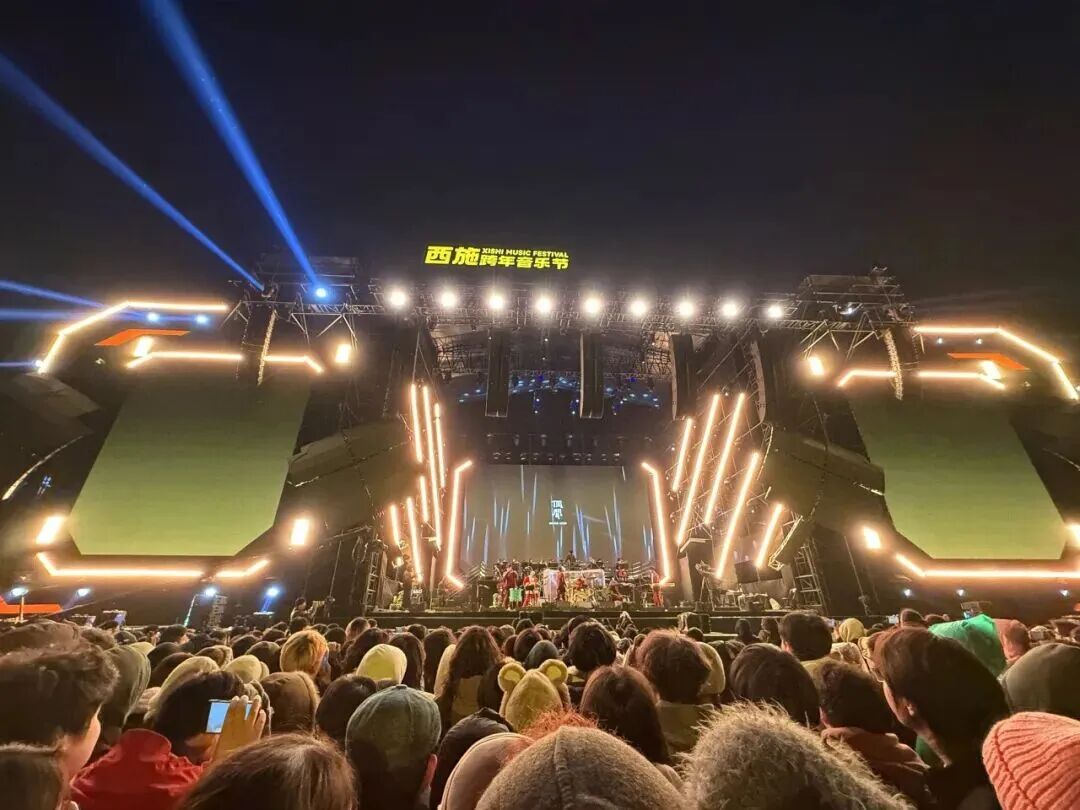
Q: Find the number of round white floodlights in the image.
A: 9